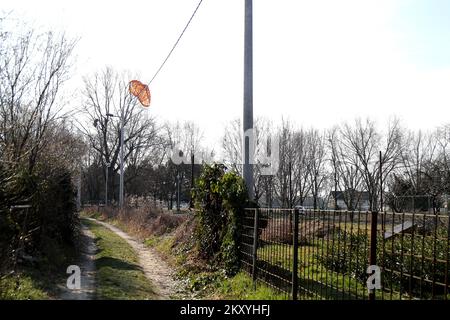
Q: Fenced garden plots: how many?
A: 1